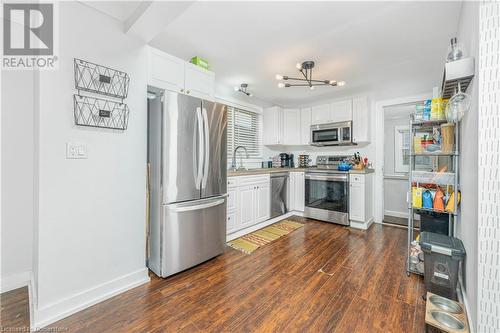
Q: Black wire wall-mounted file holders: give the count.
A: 2